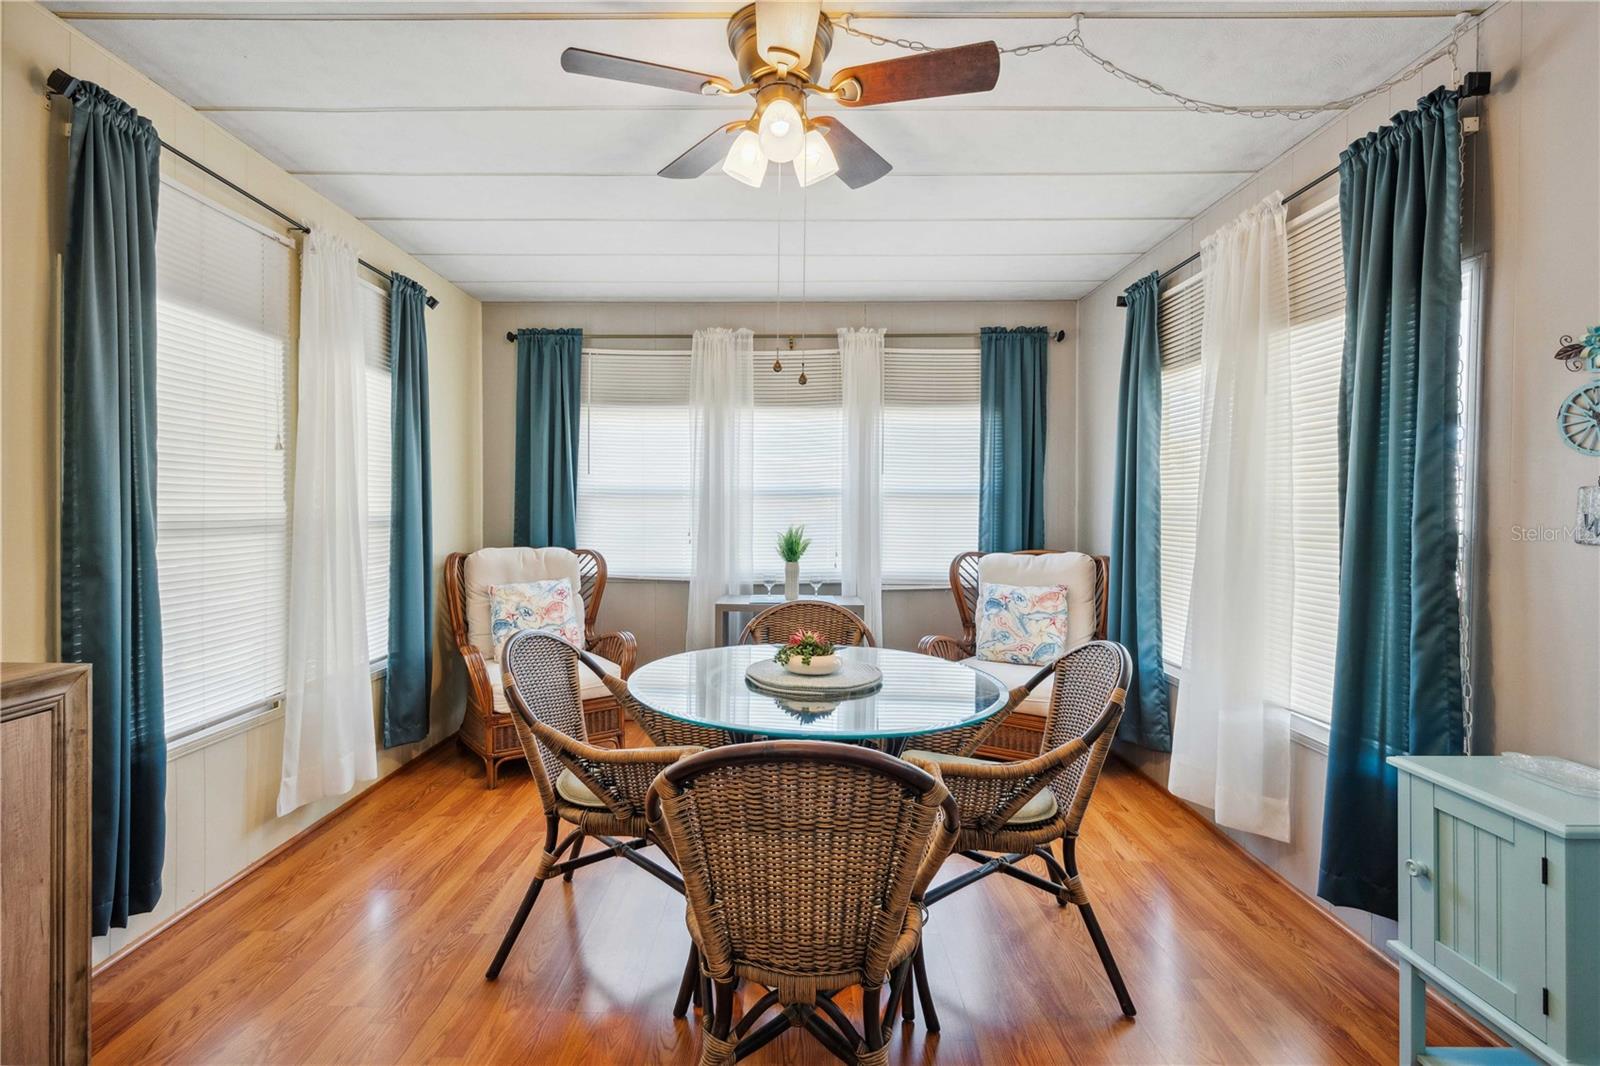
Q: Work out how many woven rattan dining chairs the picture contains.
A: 4